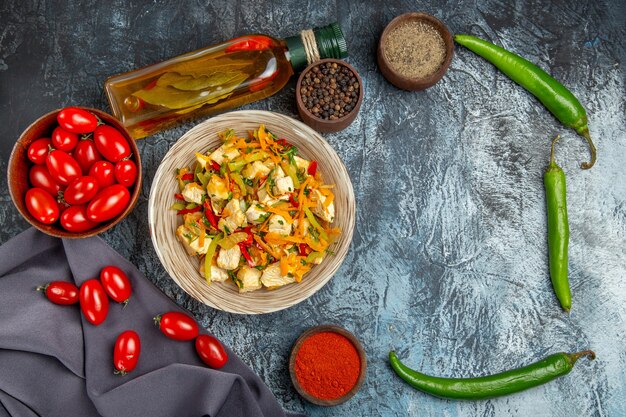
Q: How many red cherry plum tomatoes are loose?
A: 6